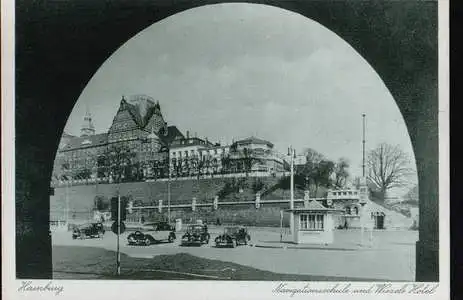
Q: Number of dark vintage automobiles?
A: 4